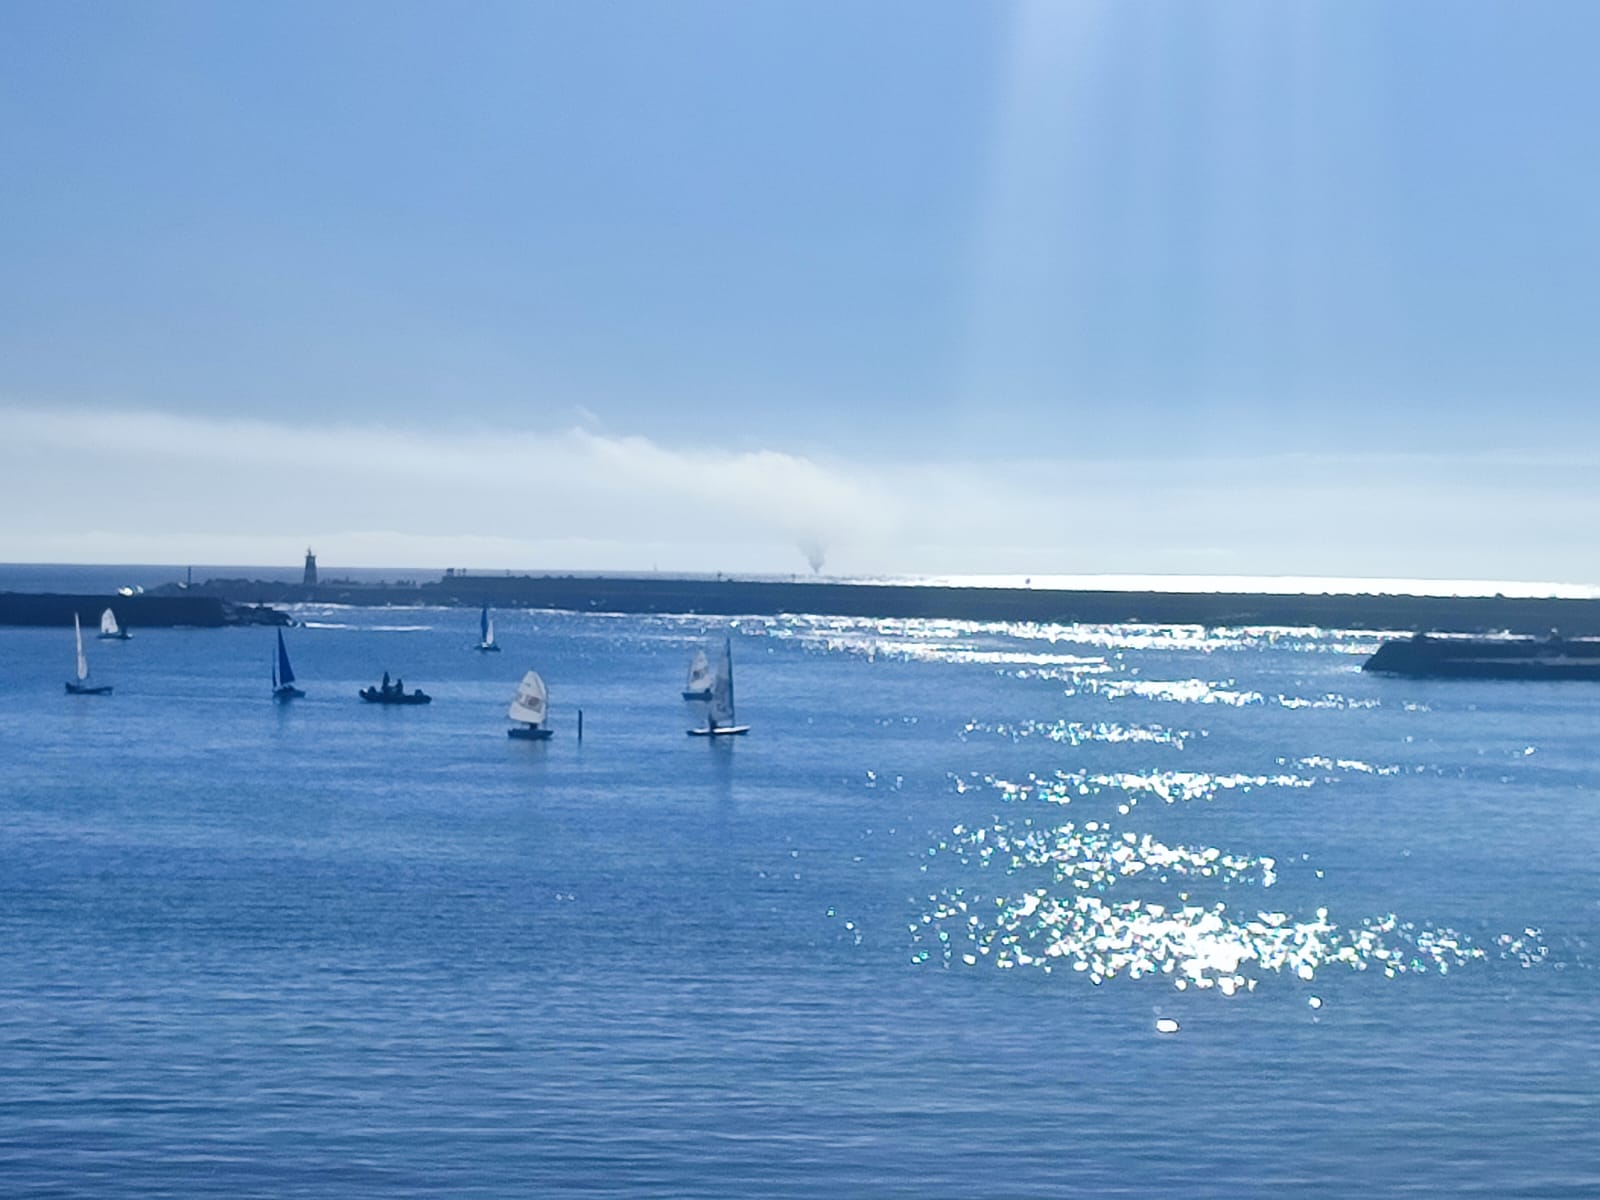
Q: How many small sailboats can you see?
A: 7